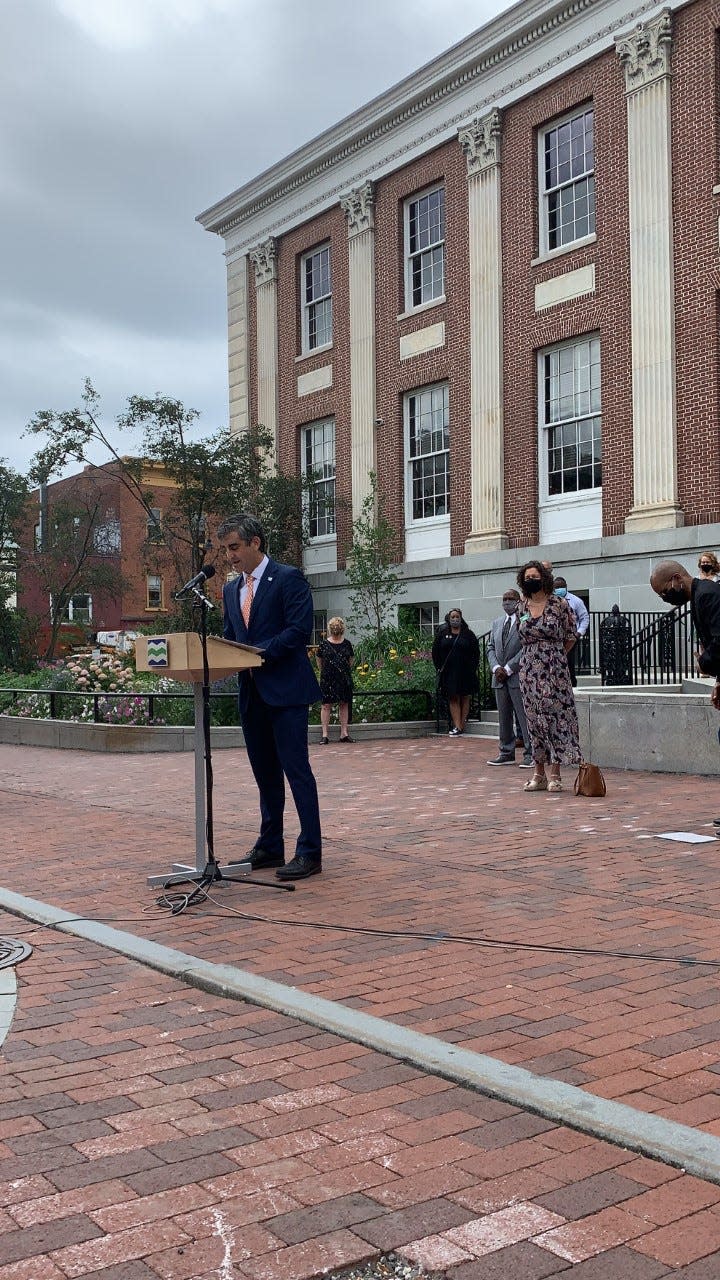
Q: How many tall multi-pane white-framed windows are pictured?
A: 6